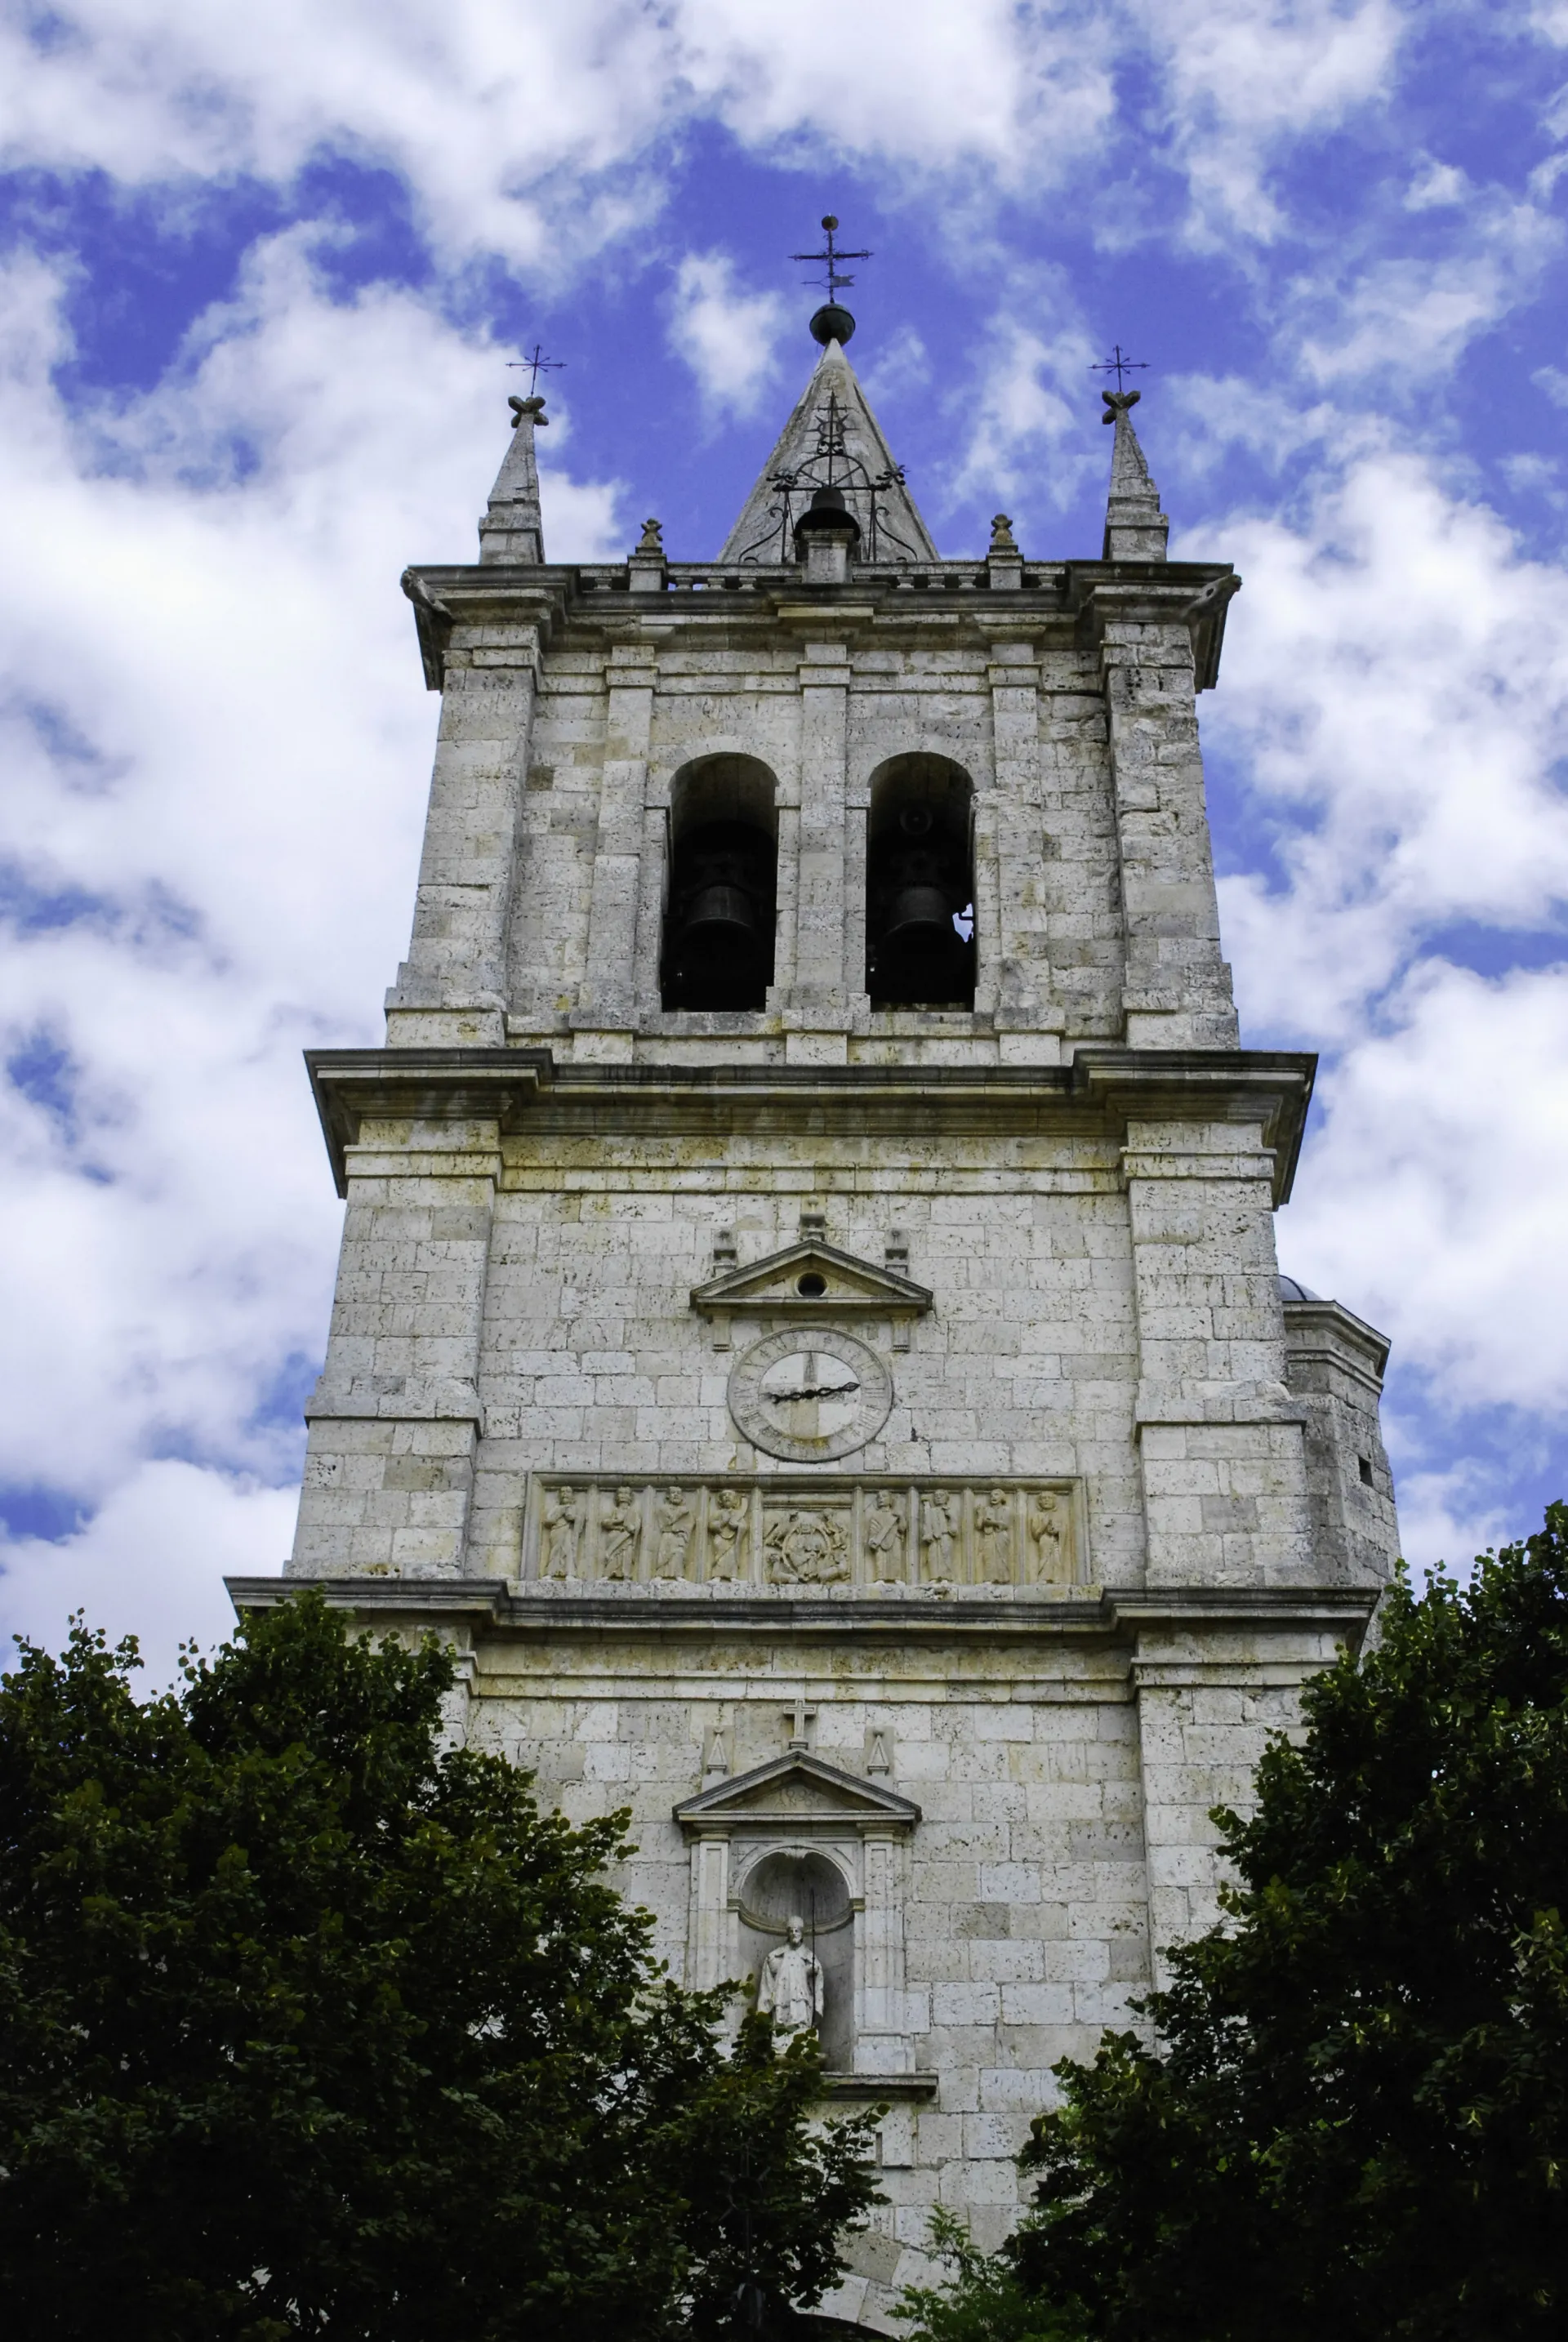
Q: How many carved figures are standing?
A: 9